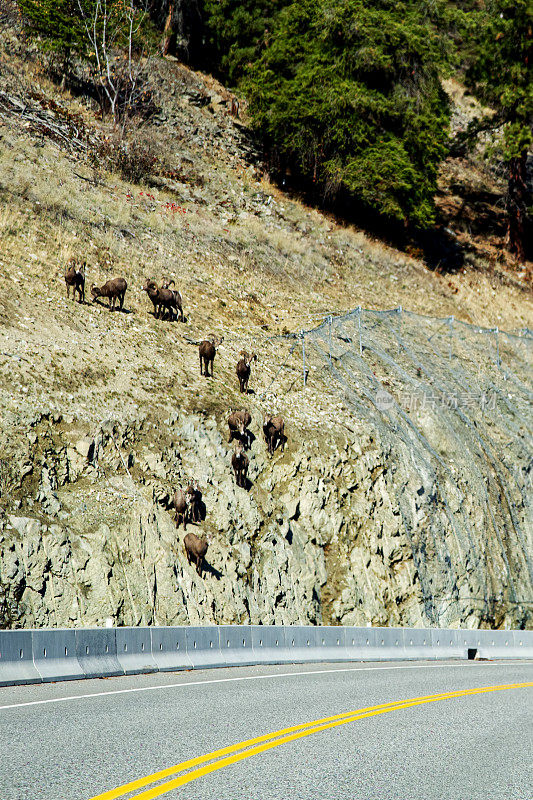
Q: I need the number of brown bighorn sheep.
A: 12